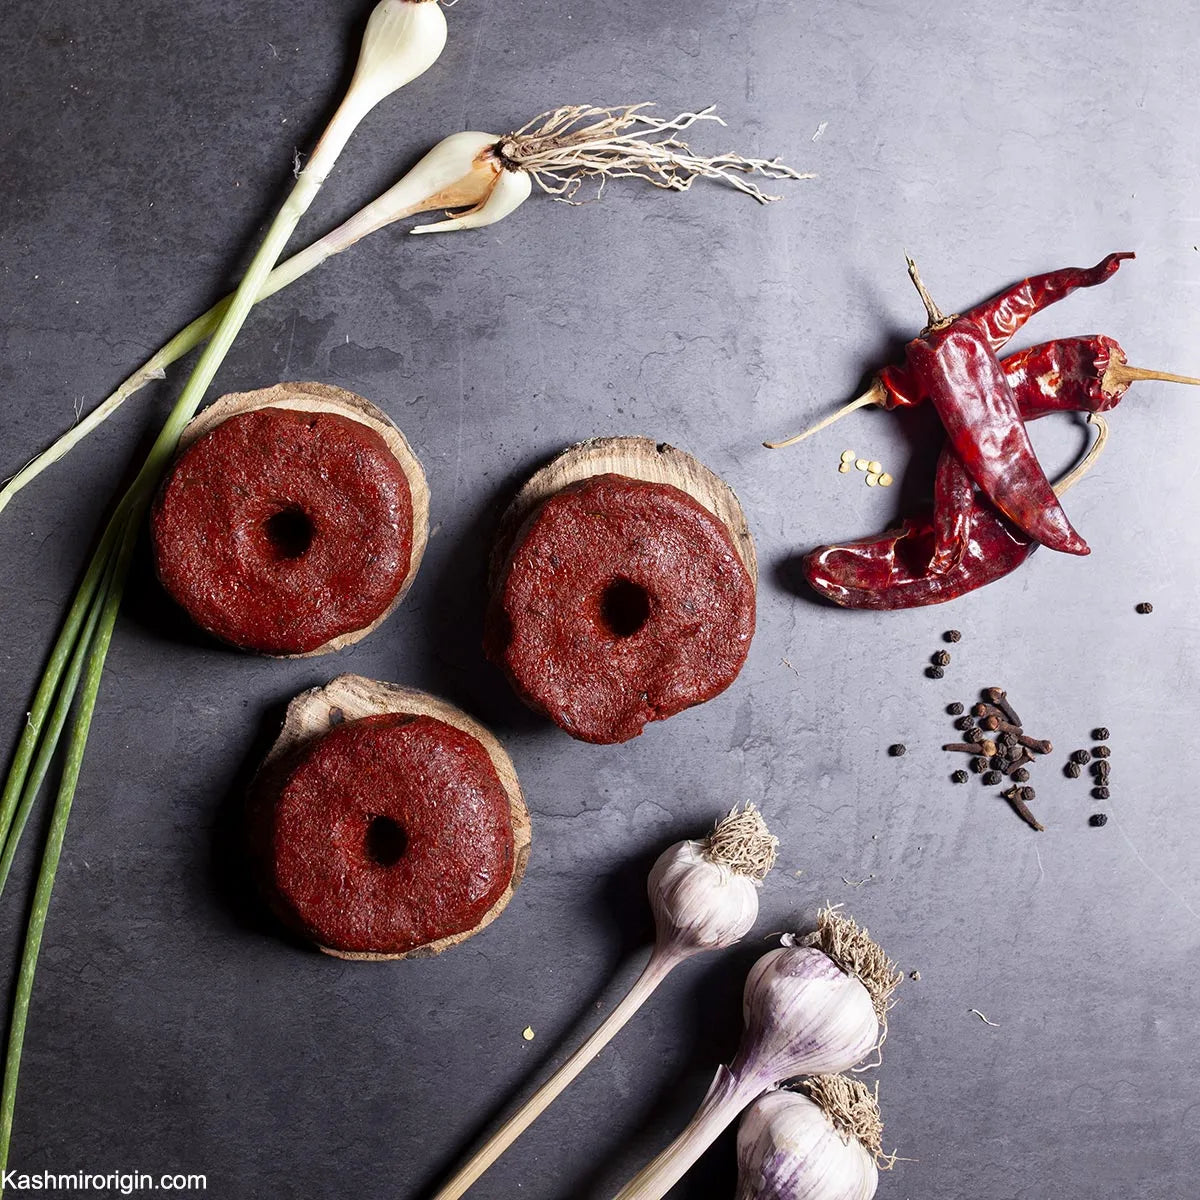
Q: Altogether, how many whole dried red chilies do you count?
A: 4